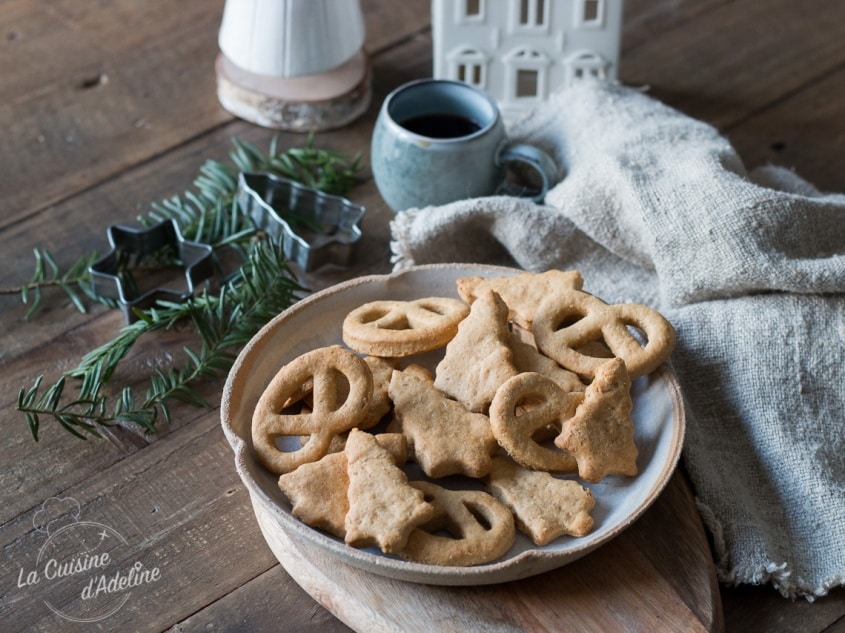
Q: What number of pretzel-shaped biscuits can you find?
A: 5